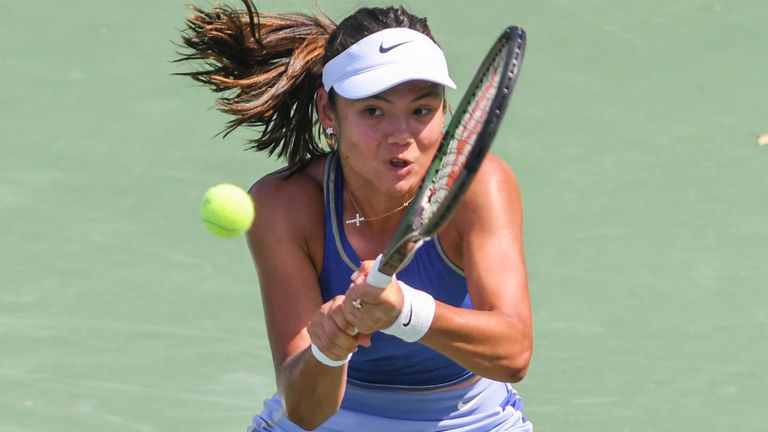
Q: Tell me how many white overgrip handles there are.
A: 1